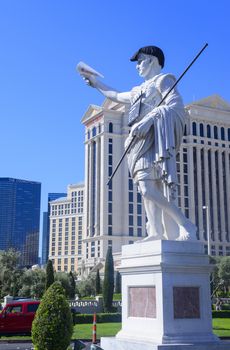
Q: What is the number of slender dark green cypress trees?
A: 5